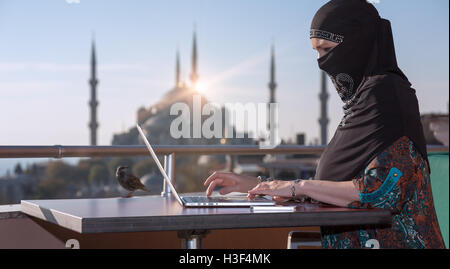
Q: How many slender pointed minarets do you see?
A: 5